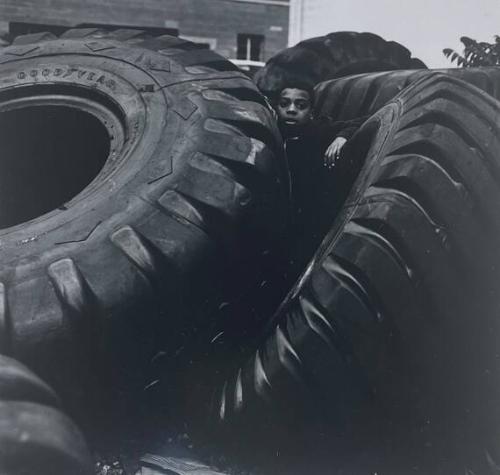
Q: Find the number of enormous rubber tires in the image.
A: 5